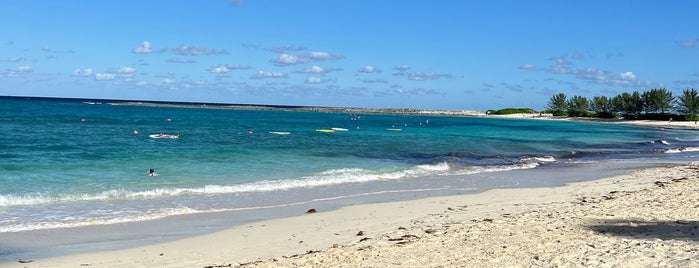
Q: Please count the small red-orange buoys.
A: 4